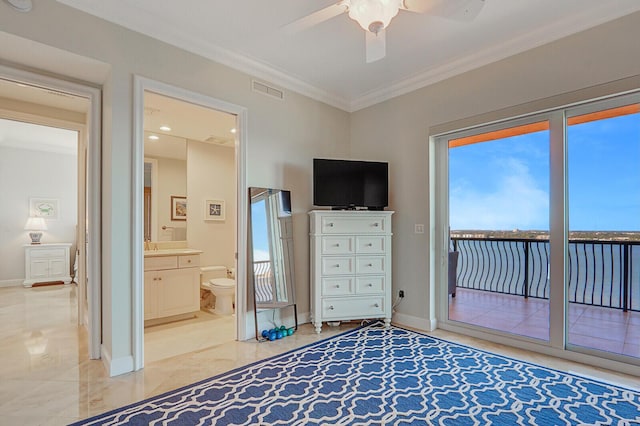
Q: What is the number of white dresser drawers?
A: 8